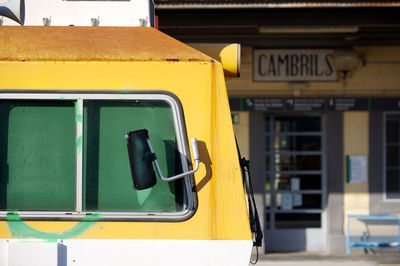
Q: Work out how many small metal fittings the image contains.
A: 3